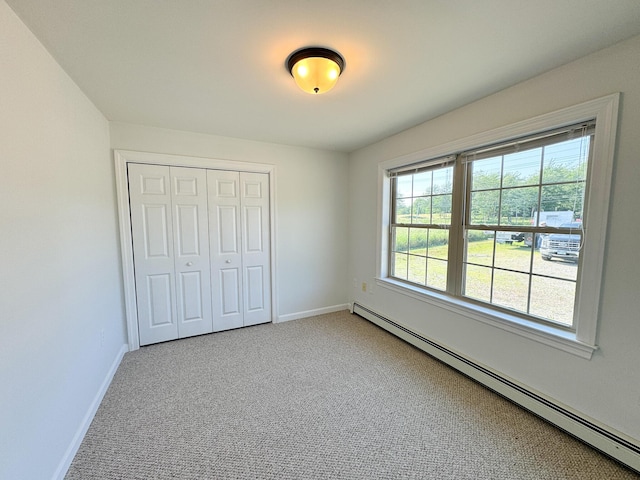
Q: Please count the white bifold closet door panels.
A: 4